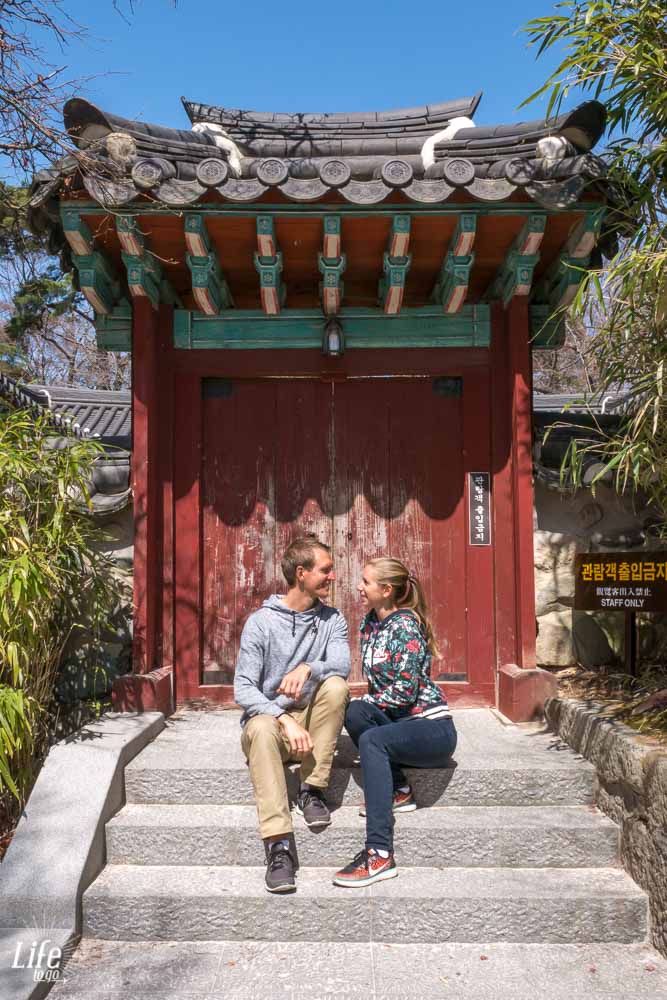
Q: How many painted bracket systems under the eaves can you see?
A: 9